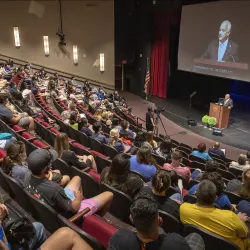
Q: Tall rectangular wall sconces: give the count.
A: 4